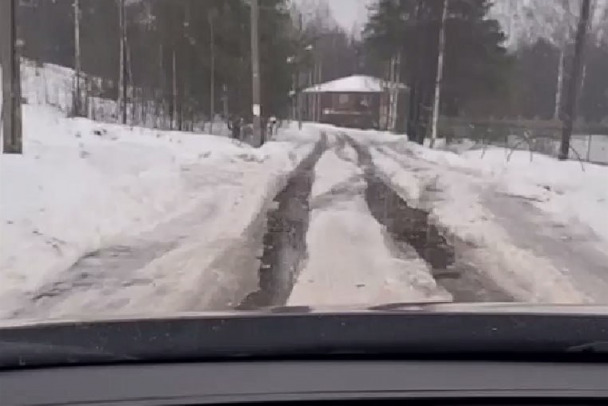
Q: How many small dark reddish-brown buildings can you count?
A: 1